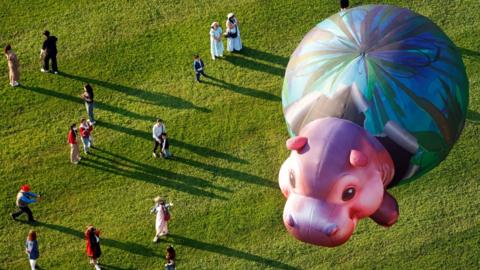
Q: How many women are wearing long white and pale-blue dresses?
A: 2